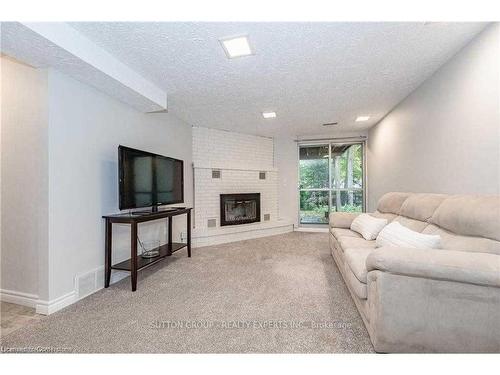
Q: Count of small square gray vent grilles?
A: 4